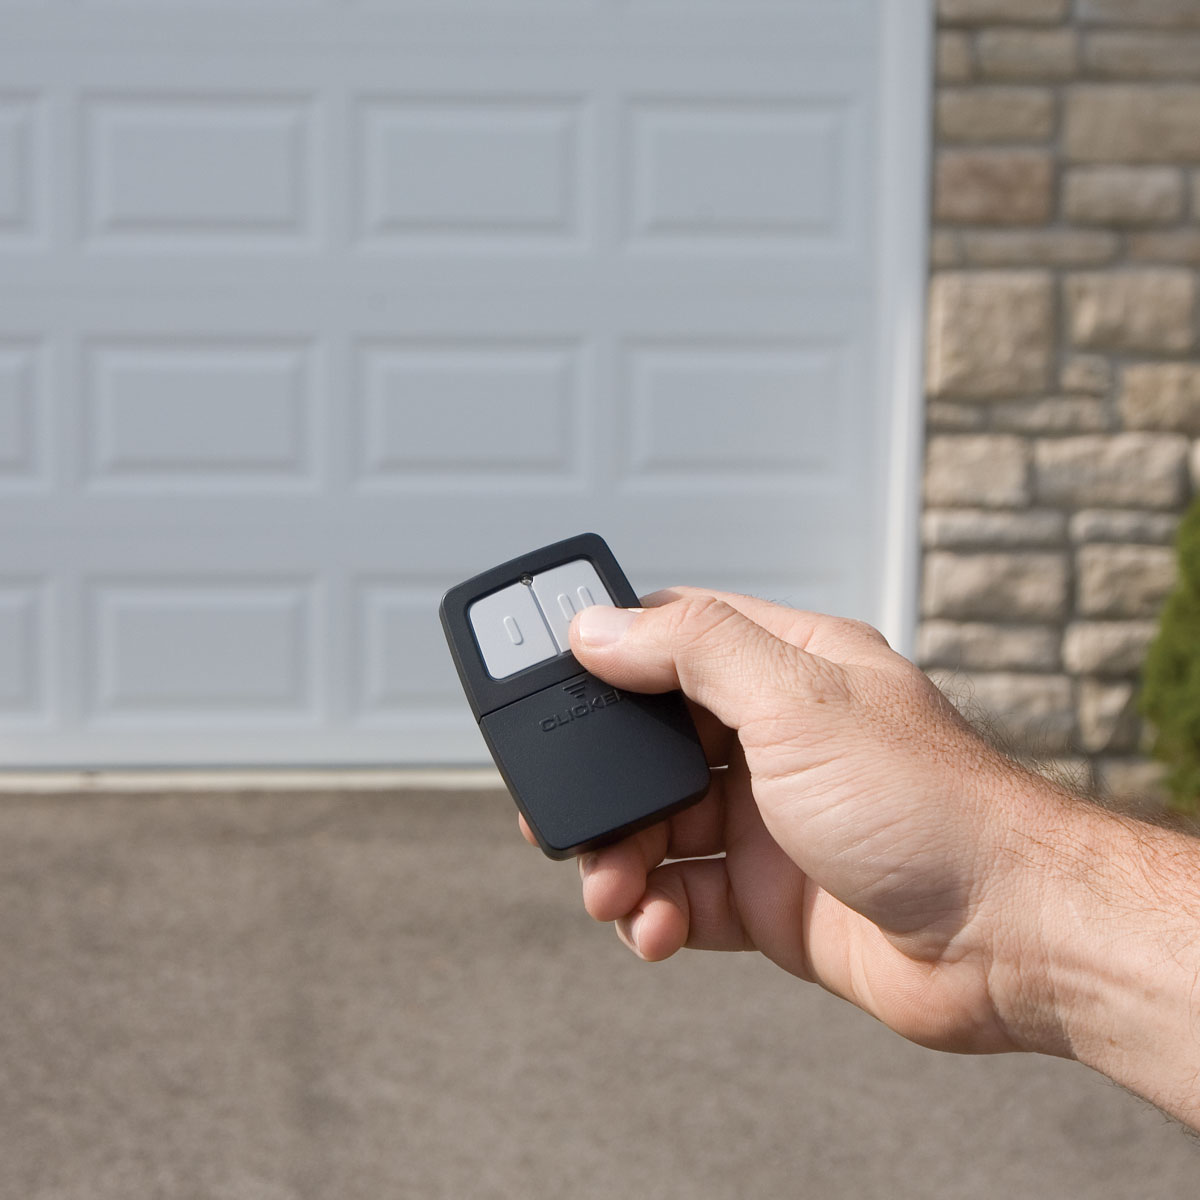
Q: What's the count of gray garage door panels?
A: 12